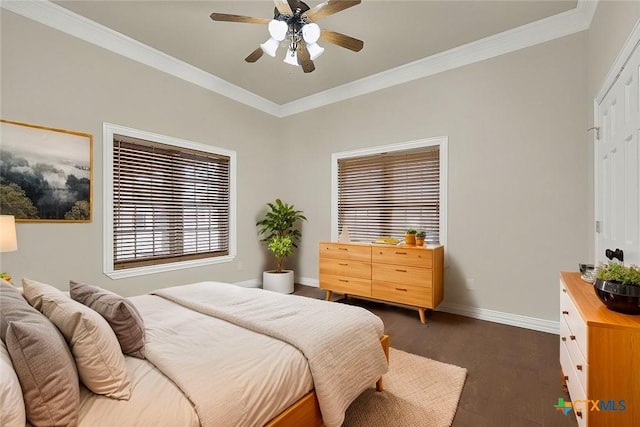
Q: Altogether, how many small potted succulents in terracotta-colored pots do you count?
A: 2